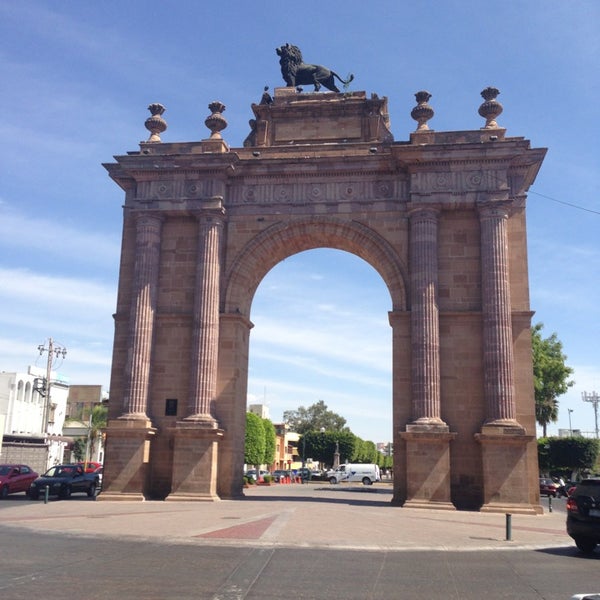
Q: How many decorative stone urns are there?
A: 4